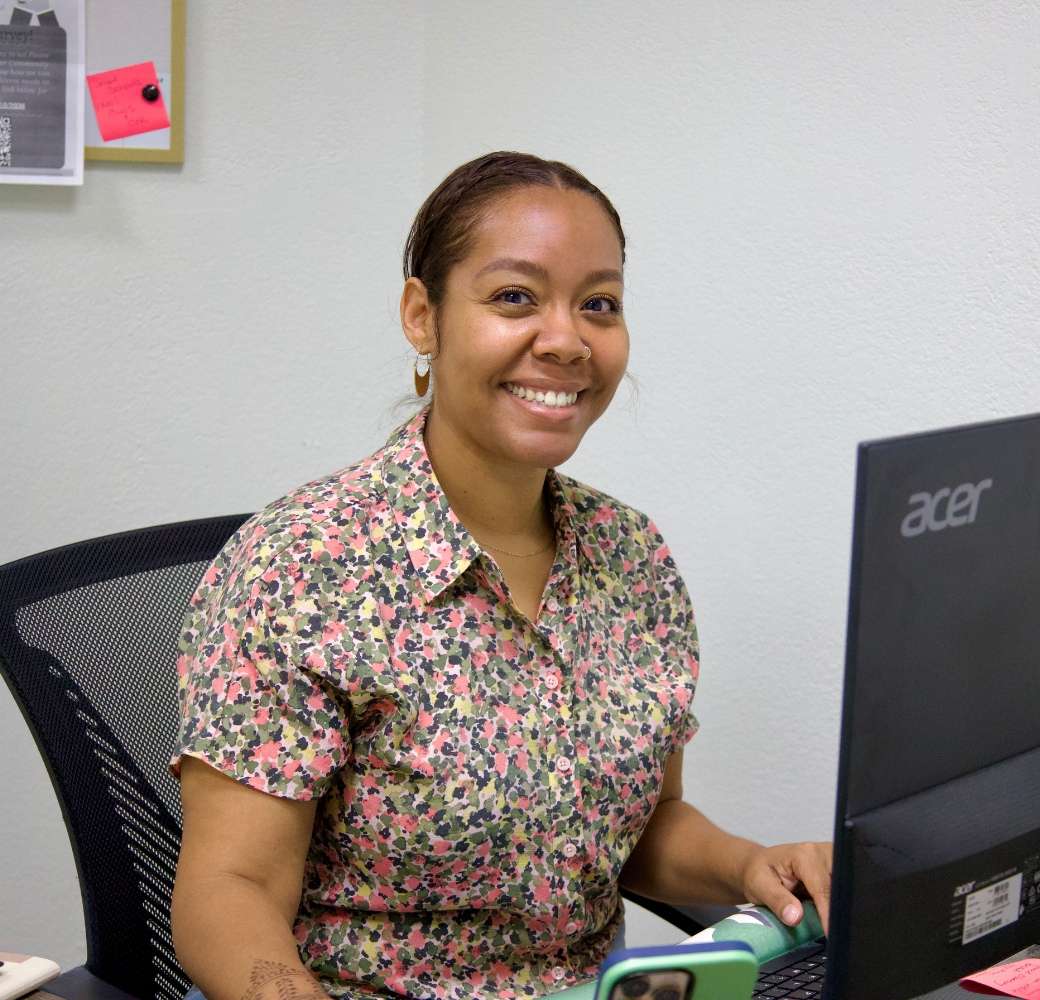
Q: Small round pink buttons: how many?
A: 6